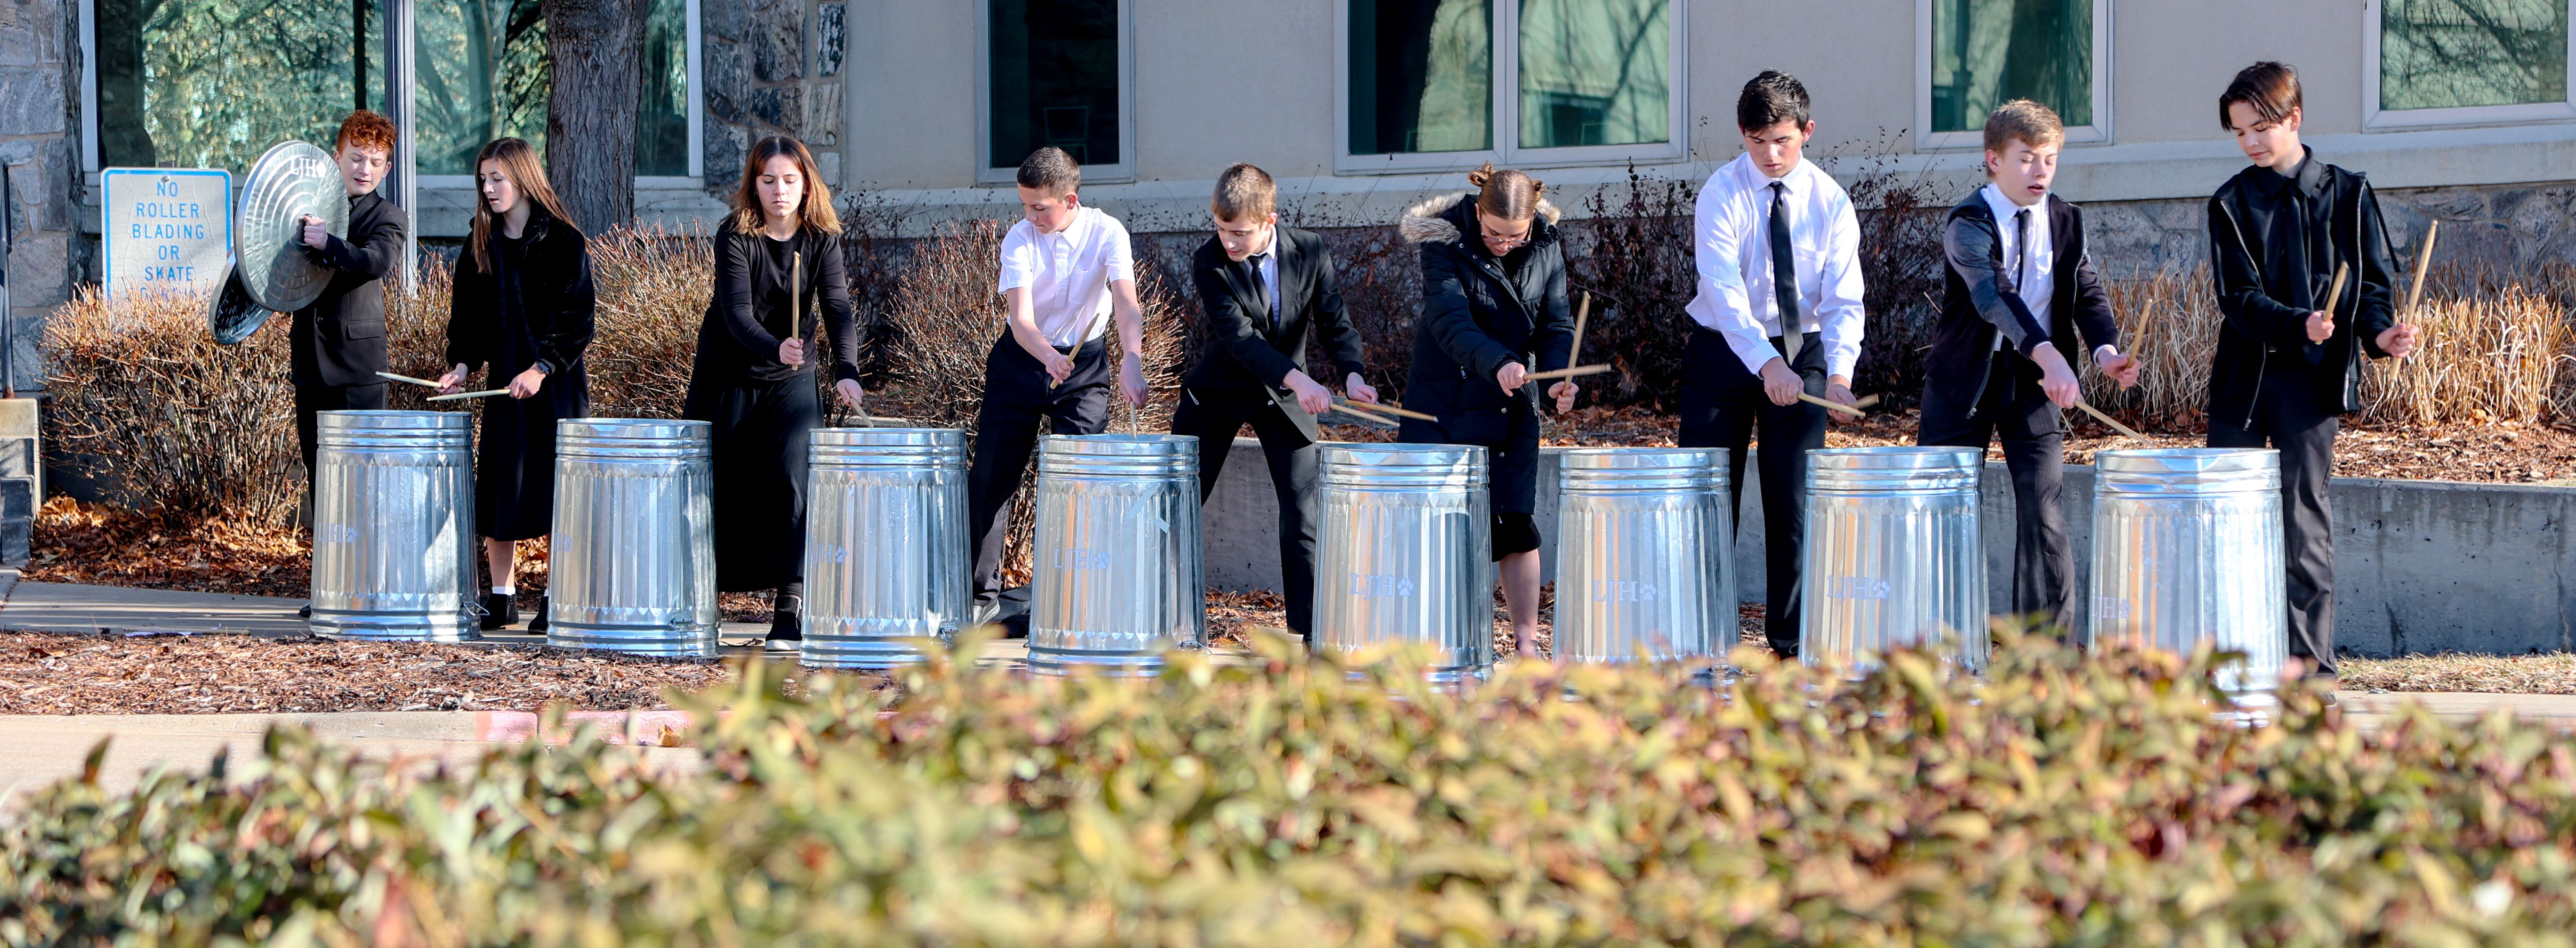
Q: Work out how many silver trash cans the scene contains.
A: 8